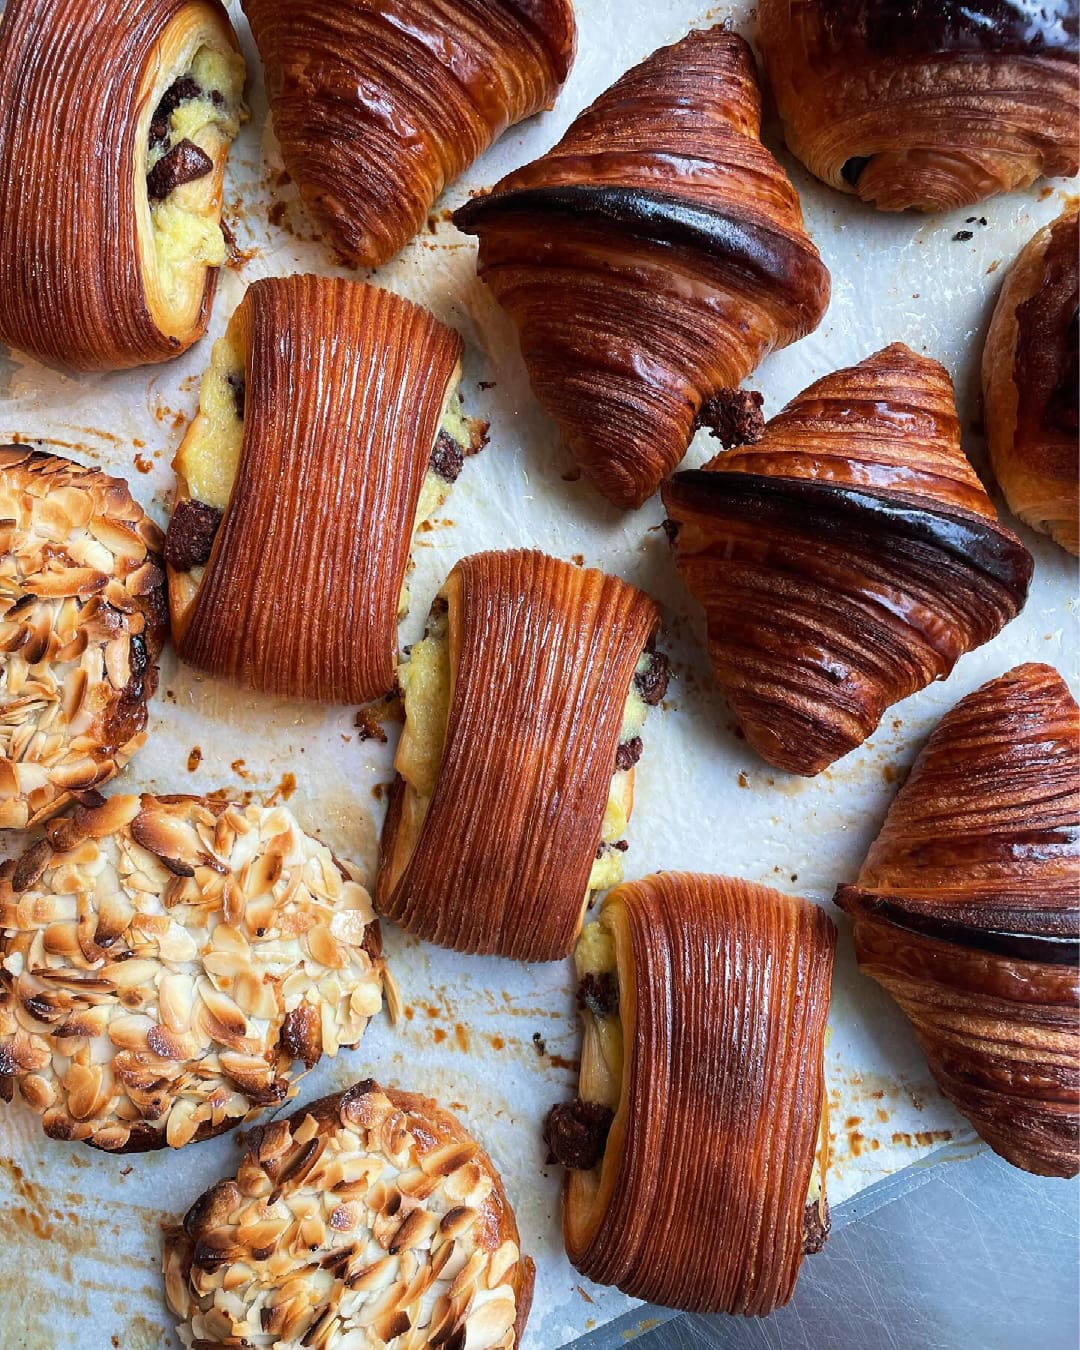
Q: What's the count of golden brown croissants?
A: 4